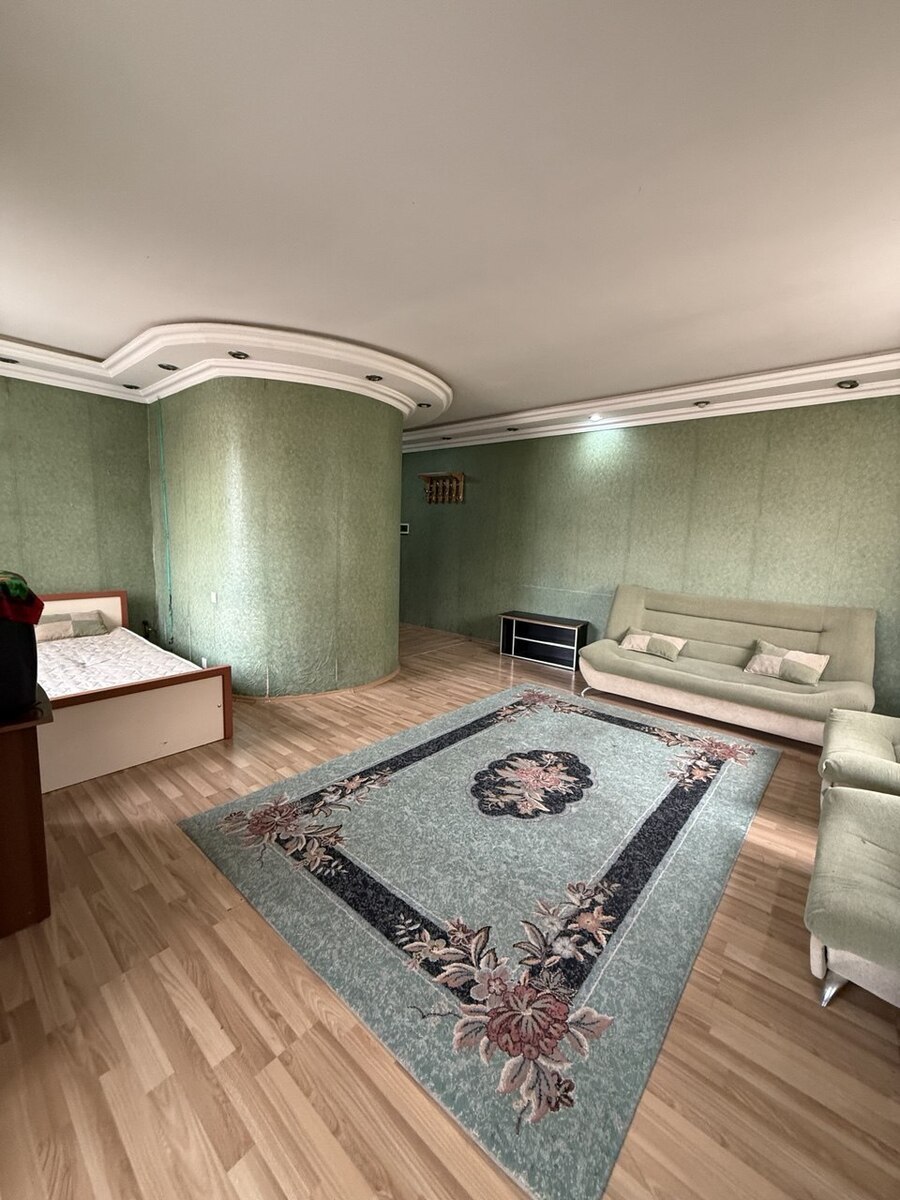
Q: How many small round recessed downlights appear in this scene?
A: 11